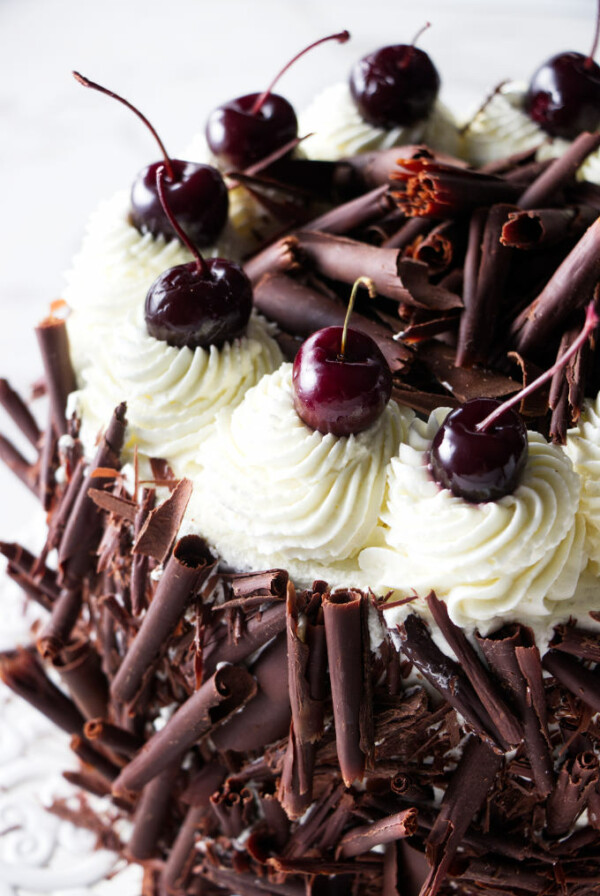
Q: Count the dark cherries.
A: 7